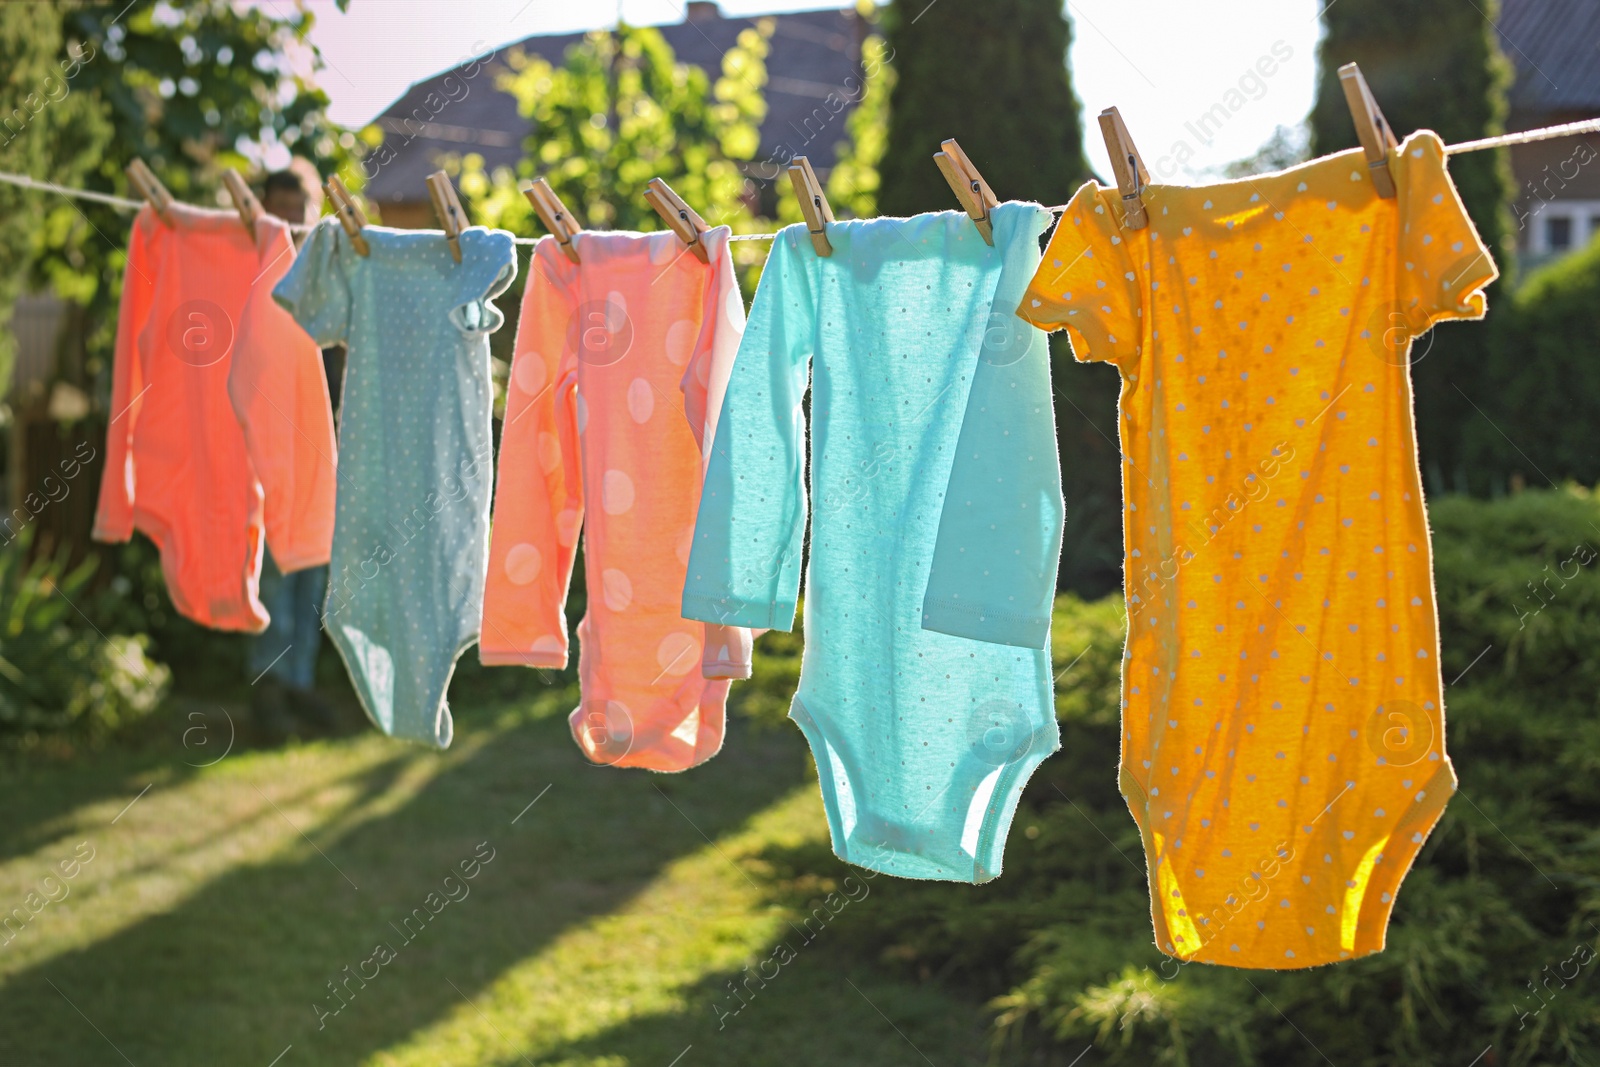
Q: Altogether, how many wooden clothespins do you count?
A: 10